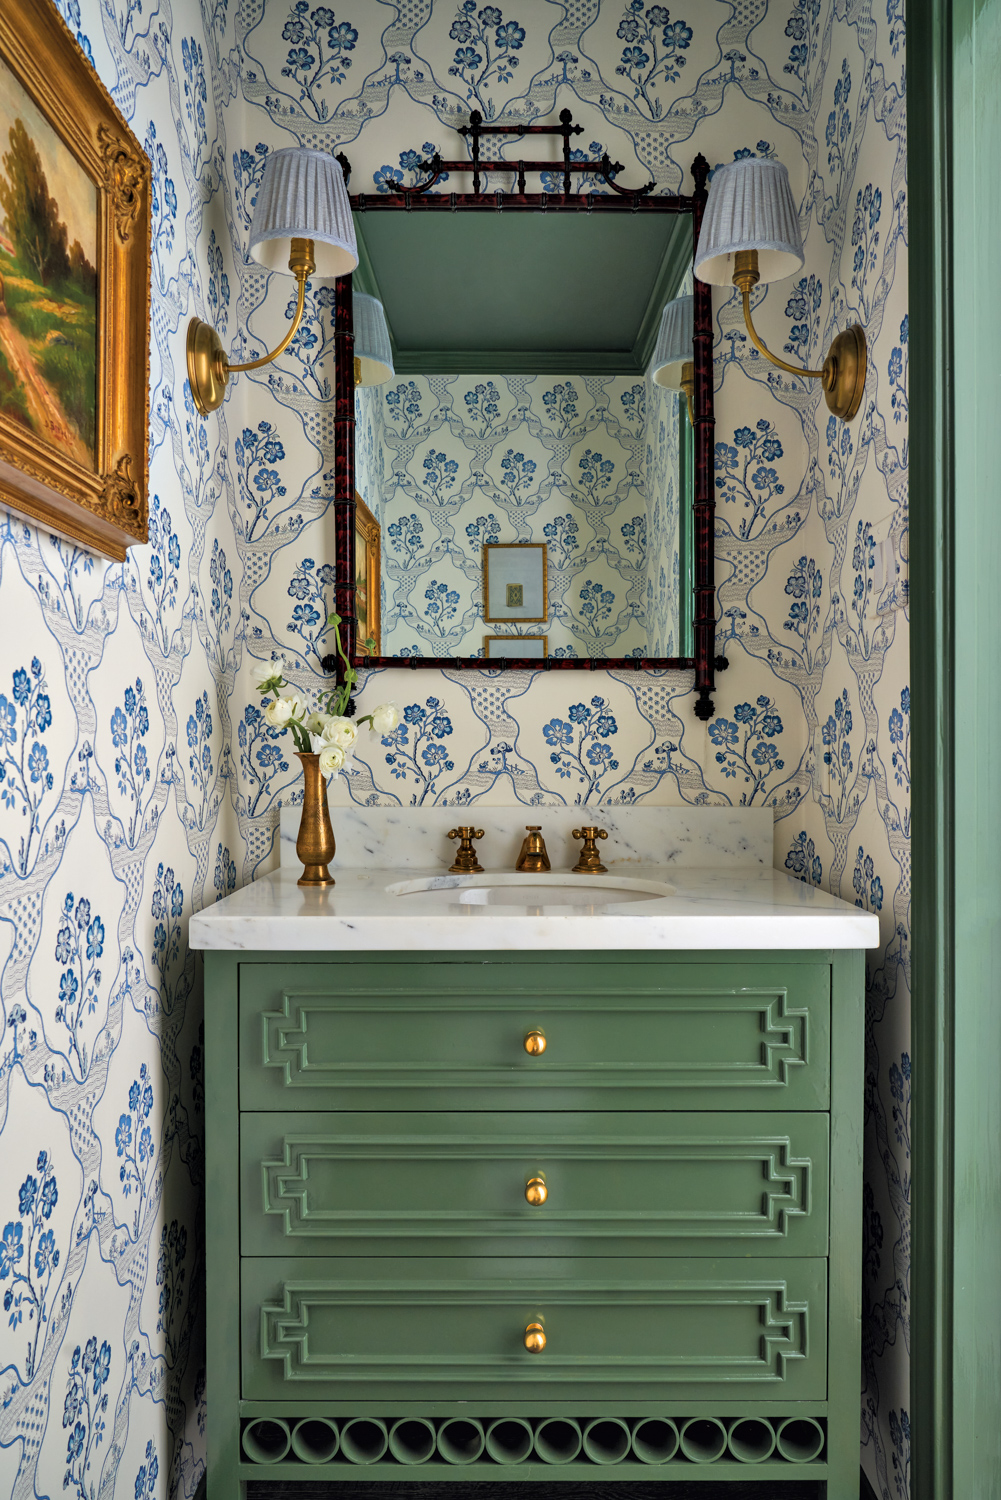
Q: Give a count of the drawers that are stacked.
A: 3